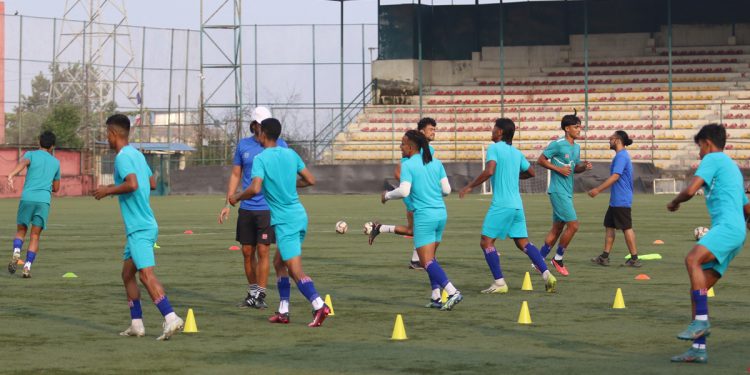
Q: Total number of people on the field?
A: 10